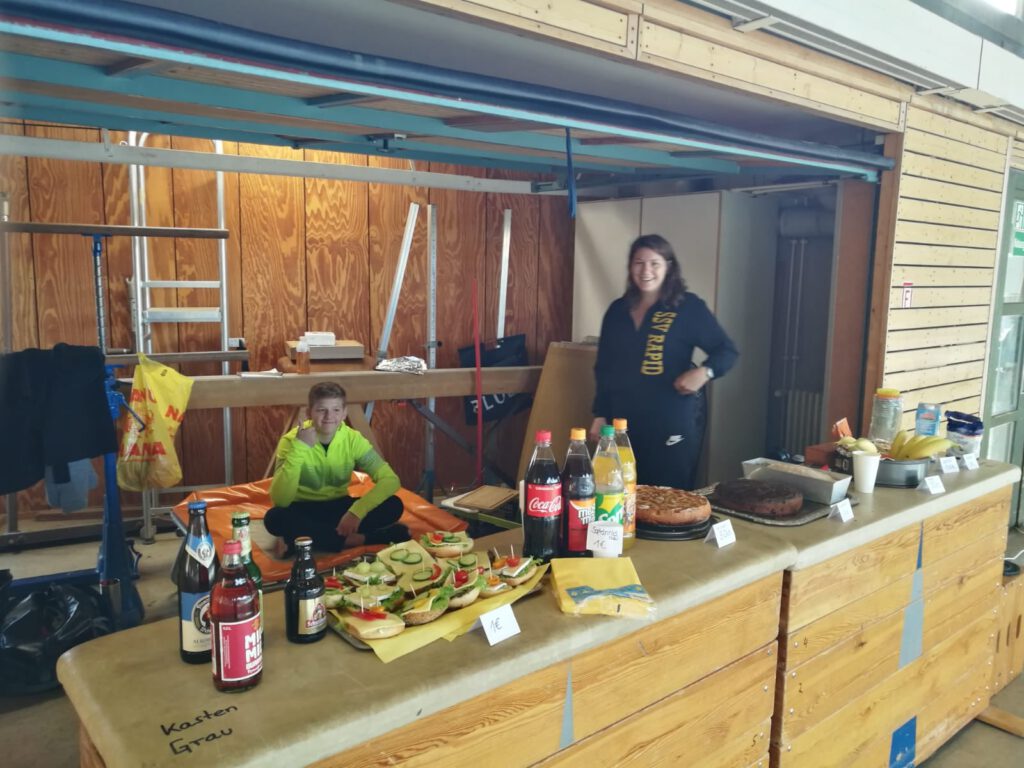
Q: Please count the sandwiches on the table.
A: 12